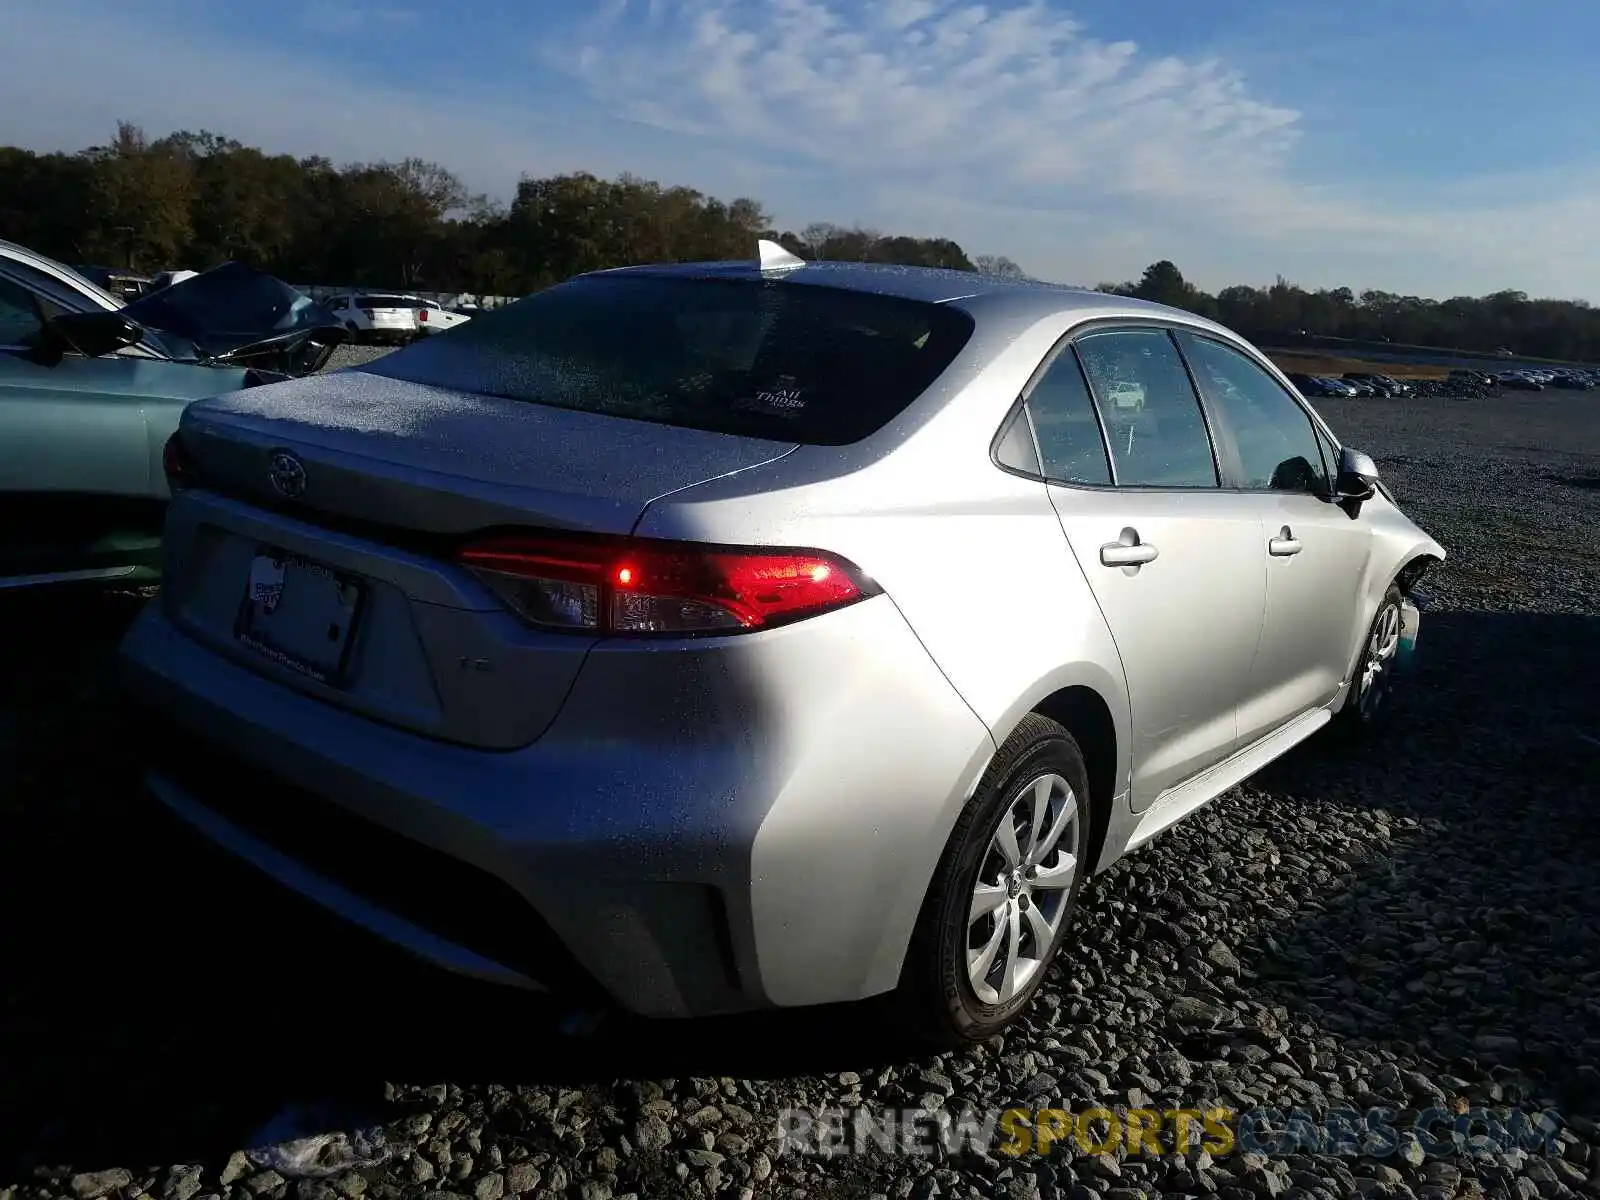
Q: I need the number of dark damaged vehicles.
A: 1